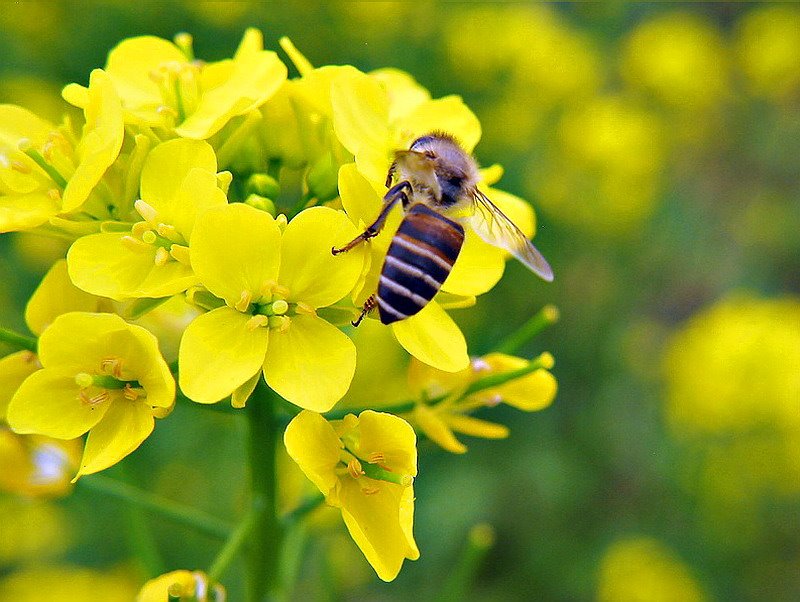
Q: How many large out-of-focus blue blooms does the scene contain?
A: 0